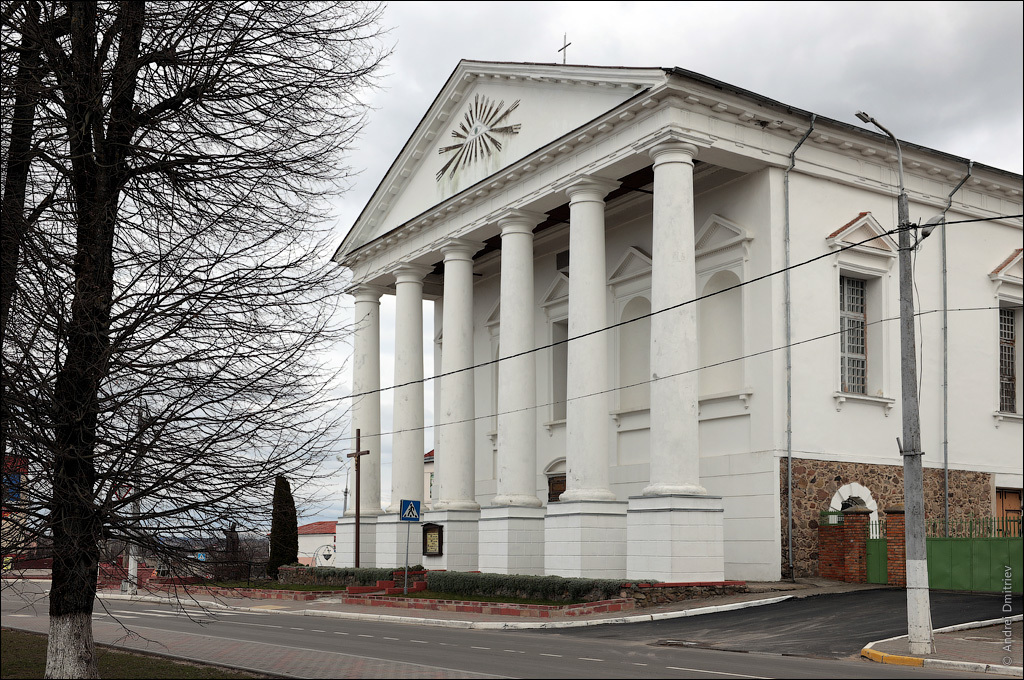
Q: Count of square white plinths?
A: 6